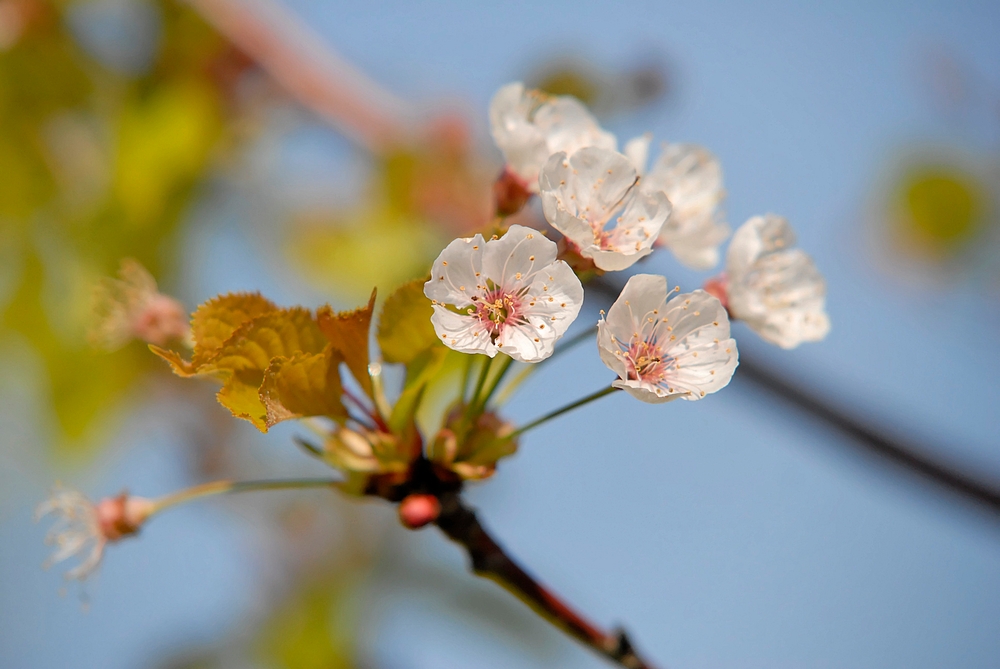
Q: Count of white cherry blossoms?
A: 6